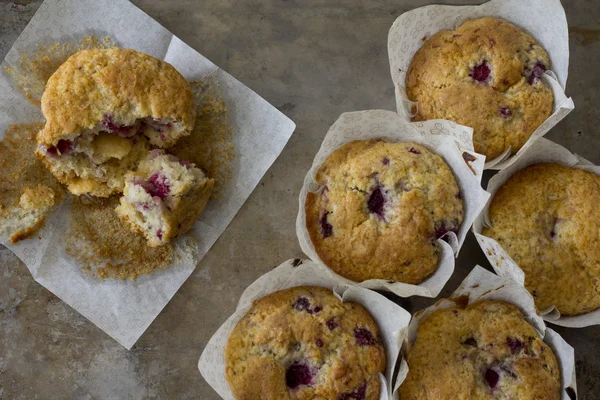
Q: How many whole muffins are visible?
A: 5